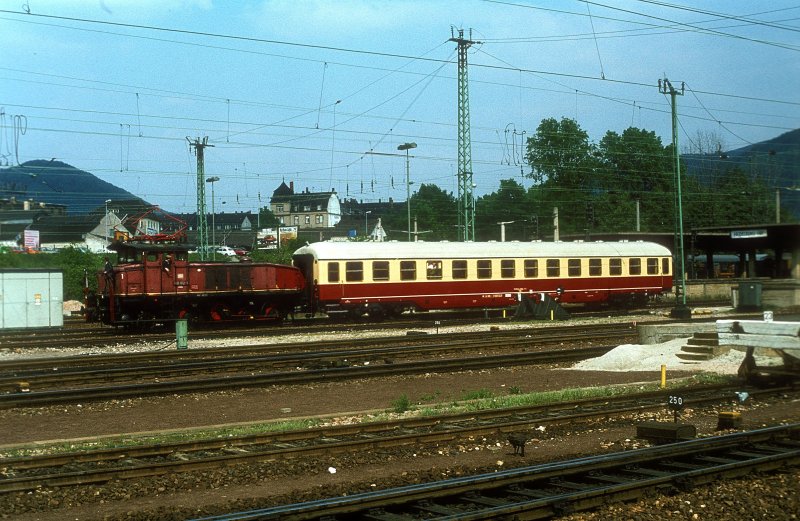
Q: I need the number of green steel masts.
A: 3